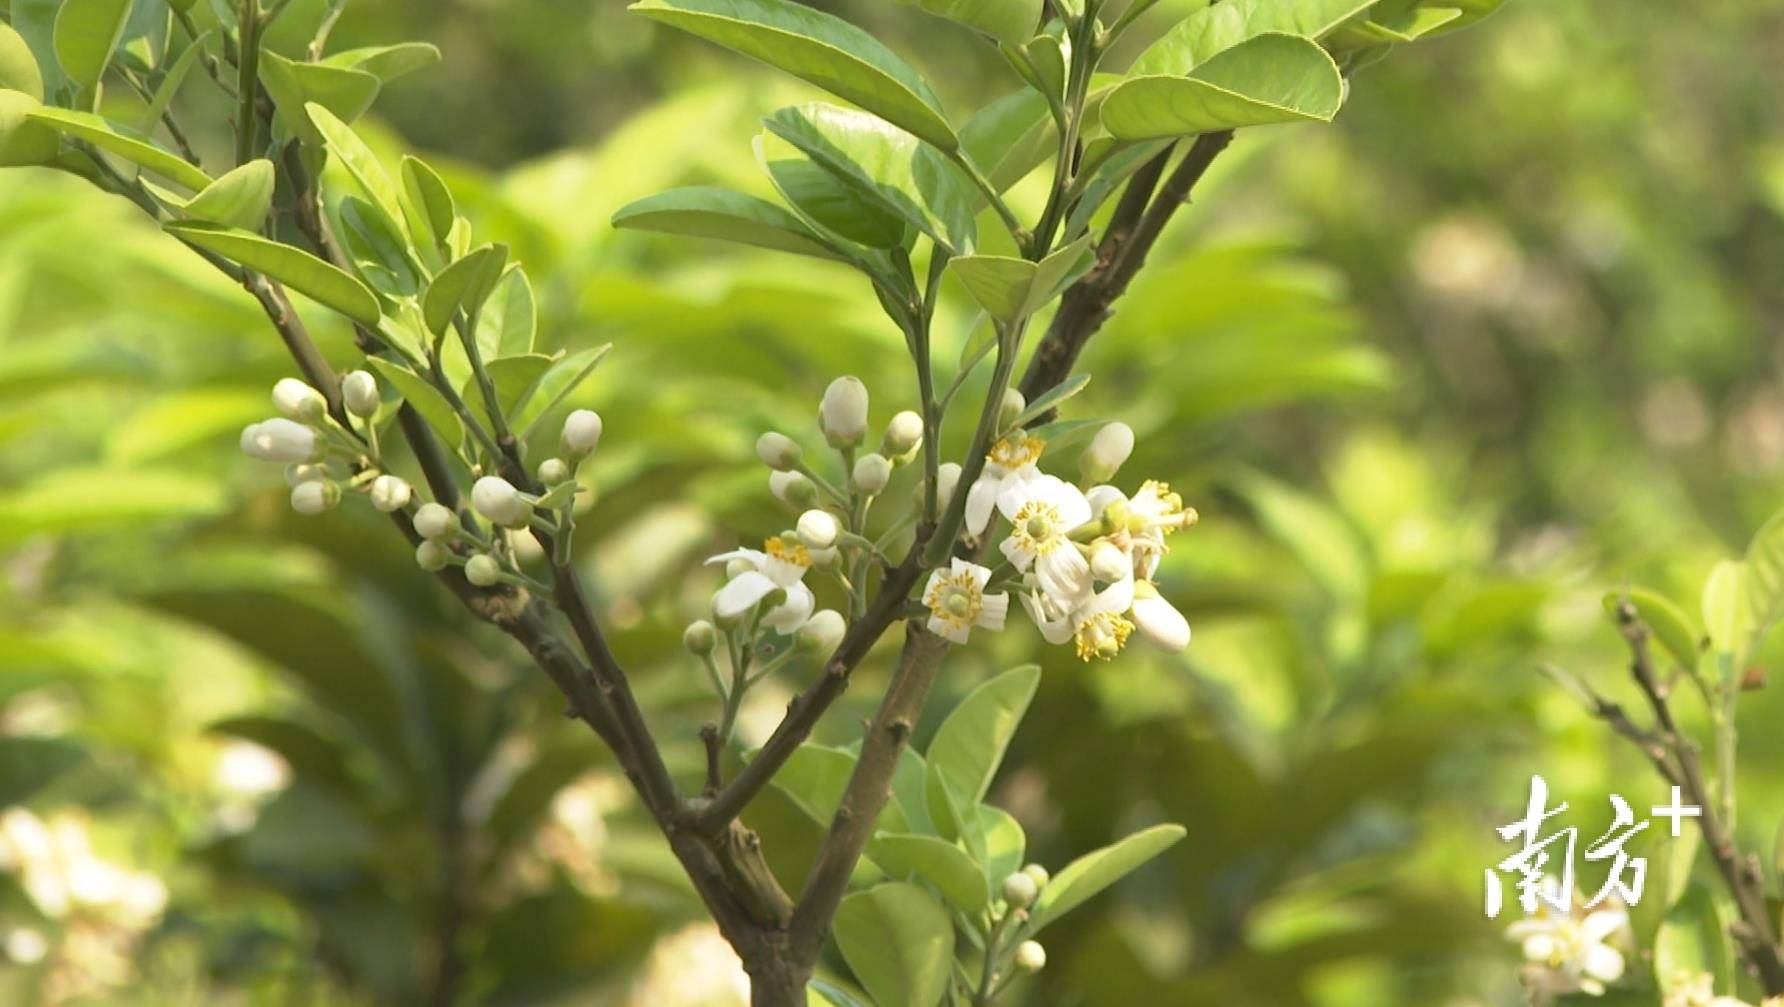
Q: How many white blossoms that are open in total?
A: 6